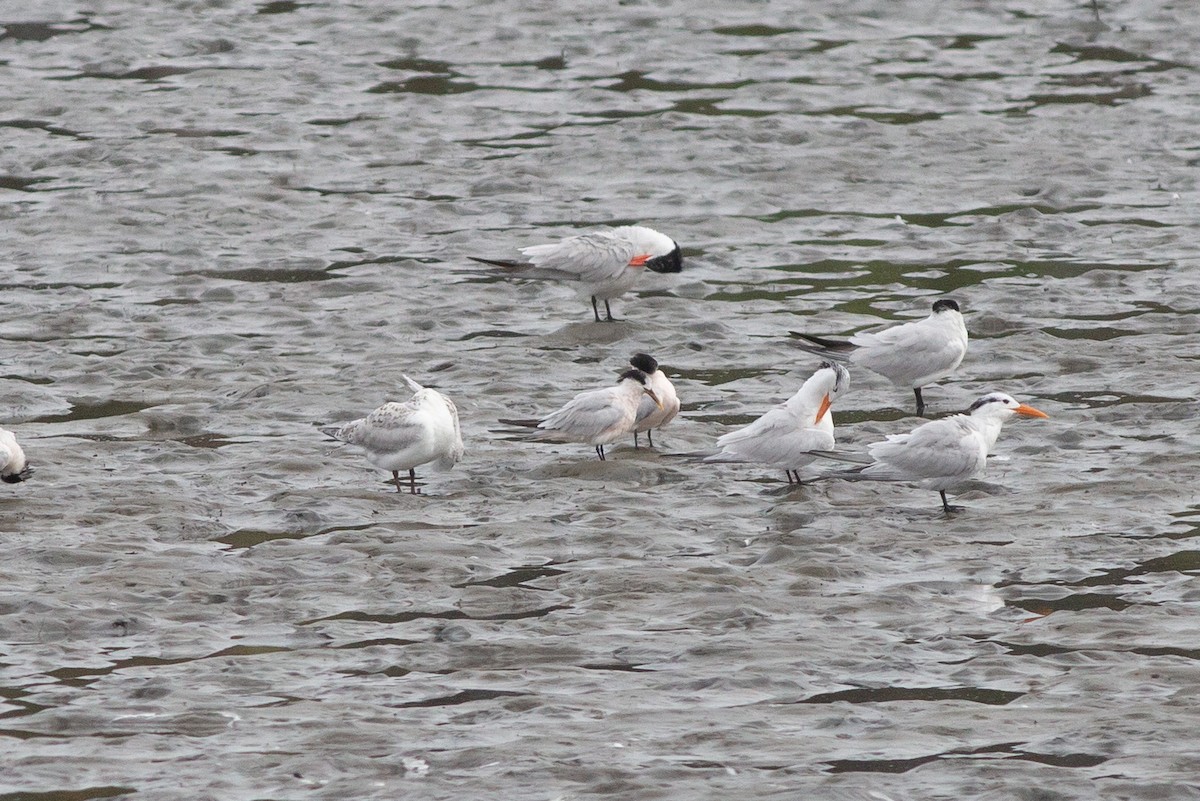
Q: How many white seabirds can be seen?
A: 8